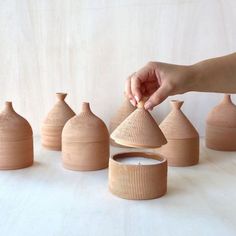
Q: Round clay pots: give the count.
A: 7